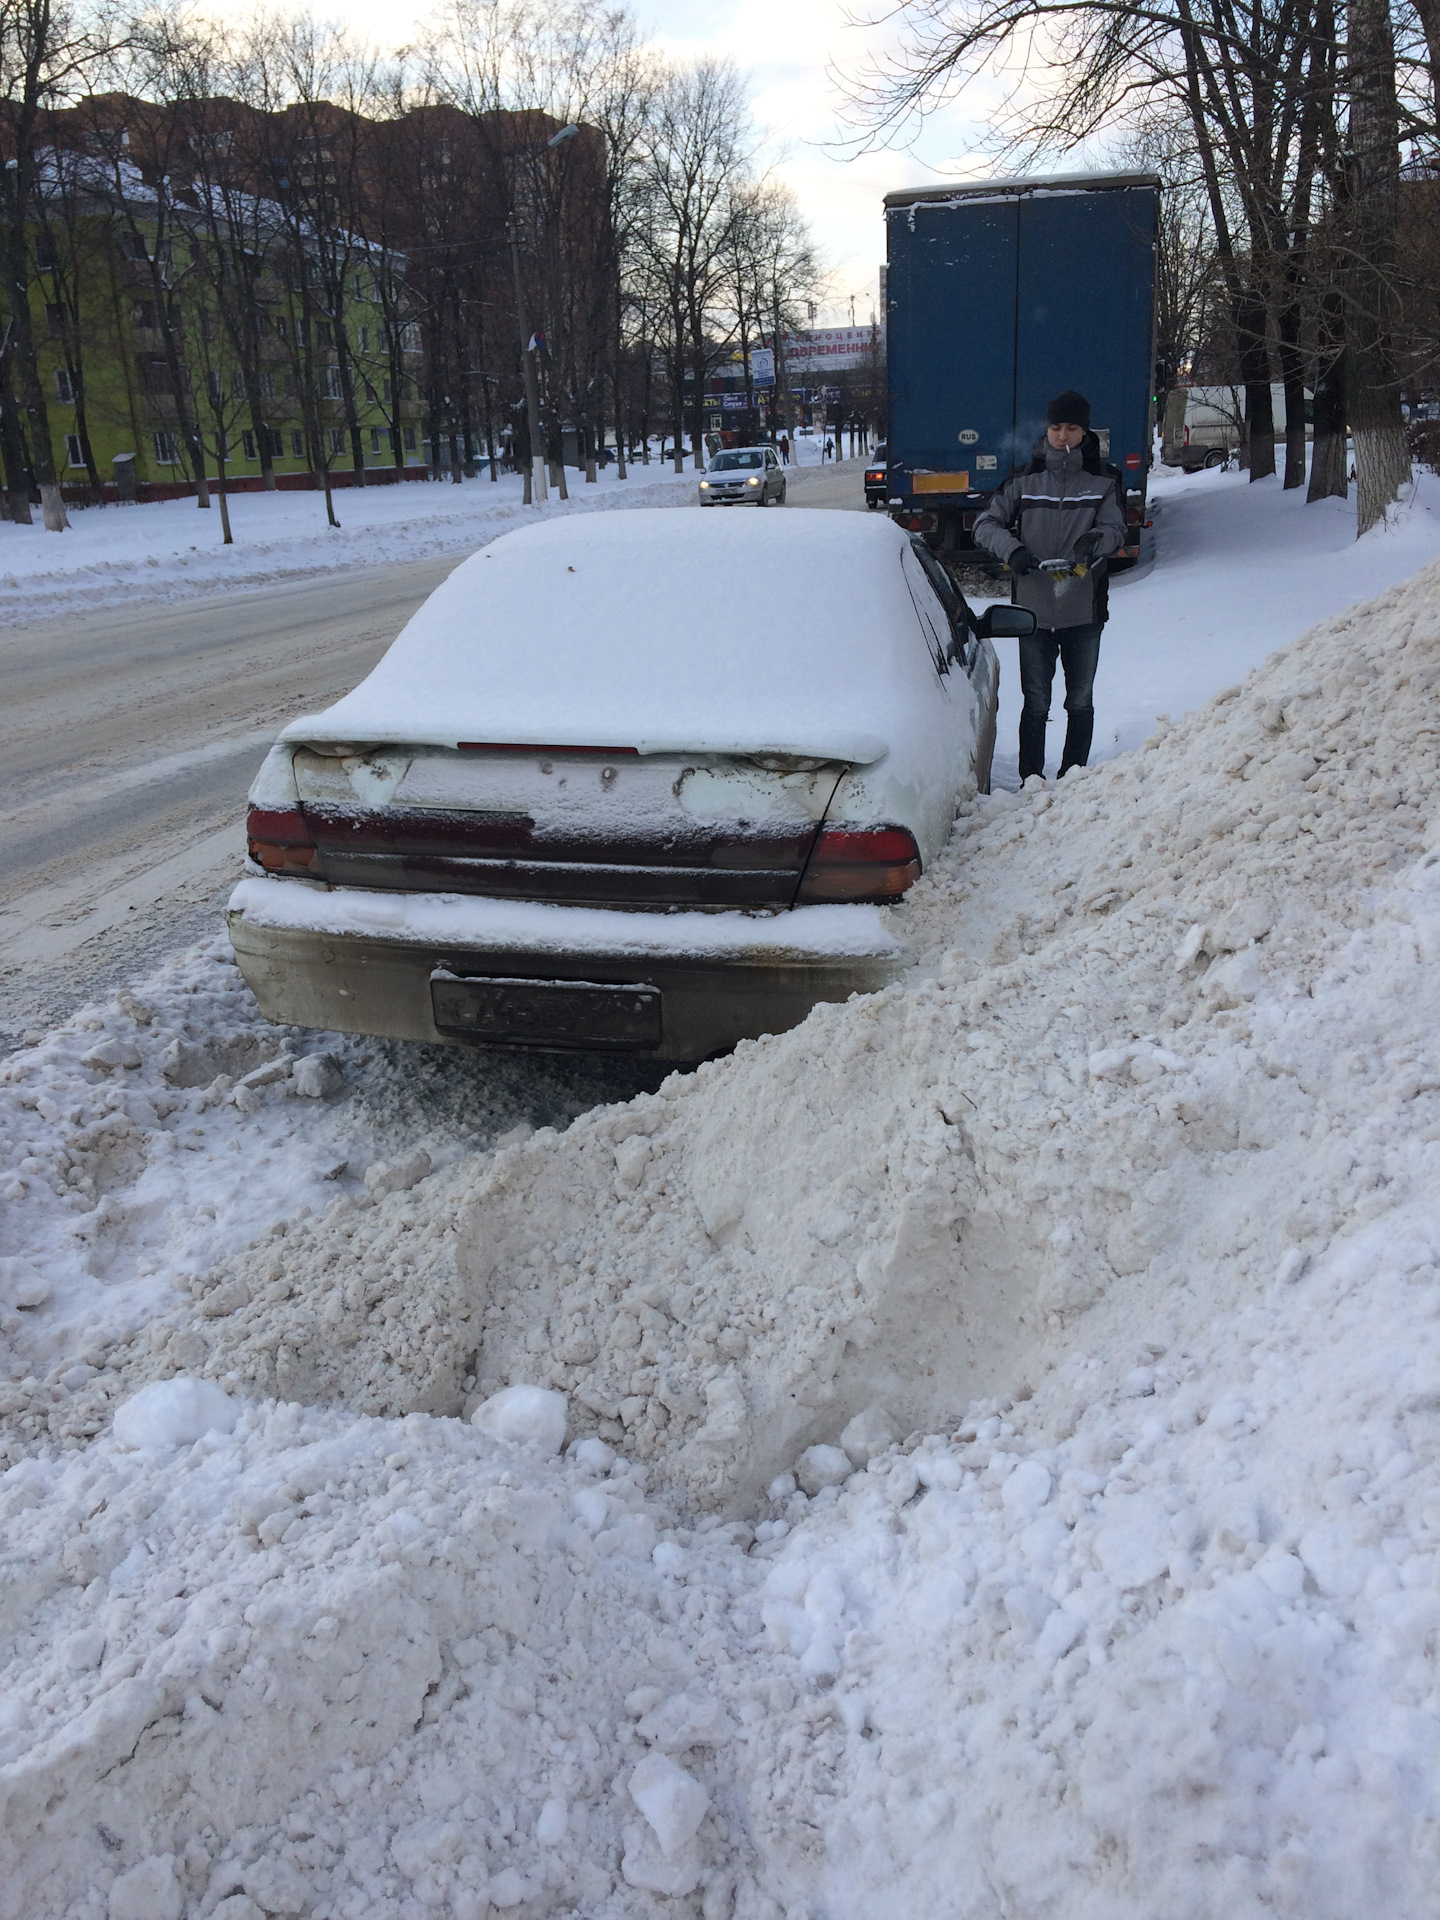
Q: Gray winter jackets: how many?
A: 1